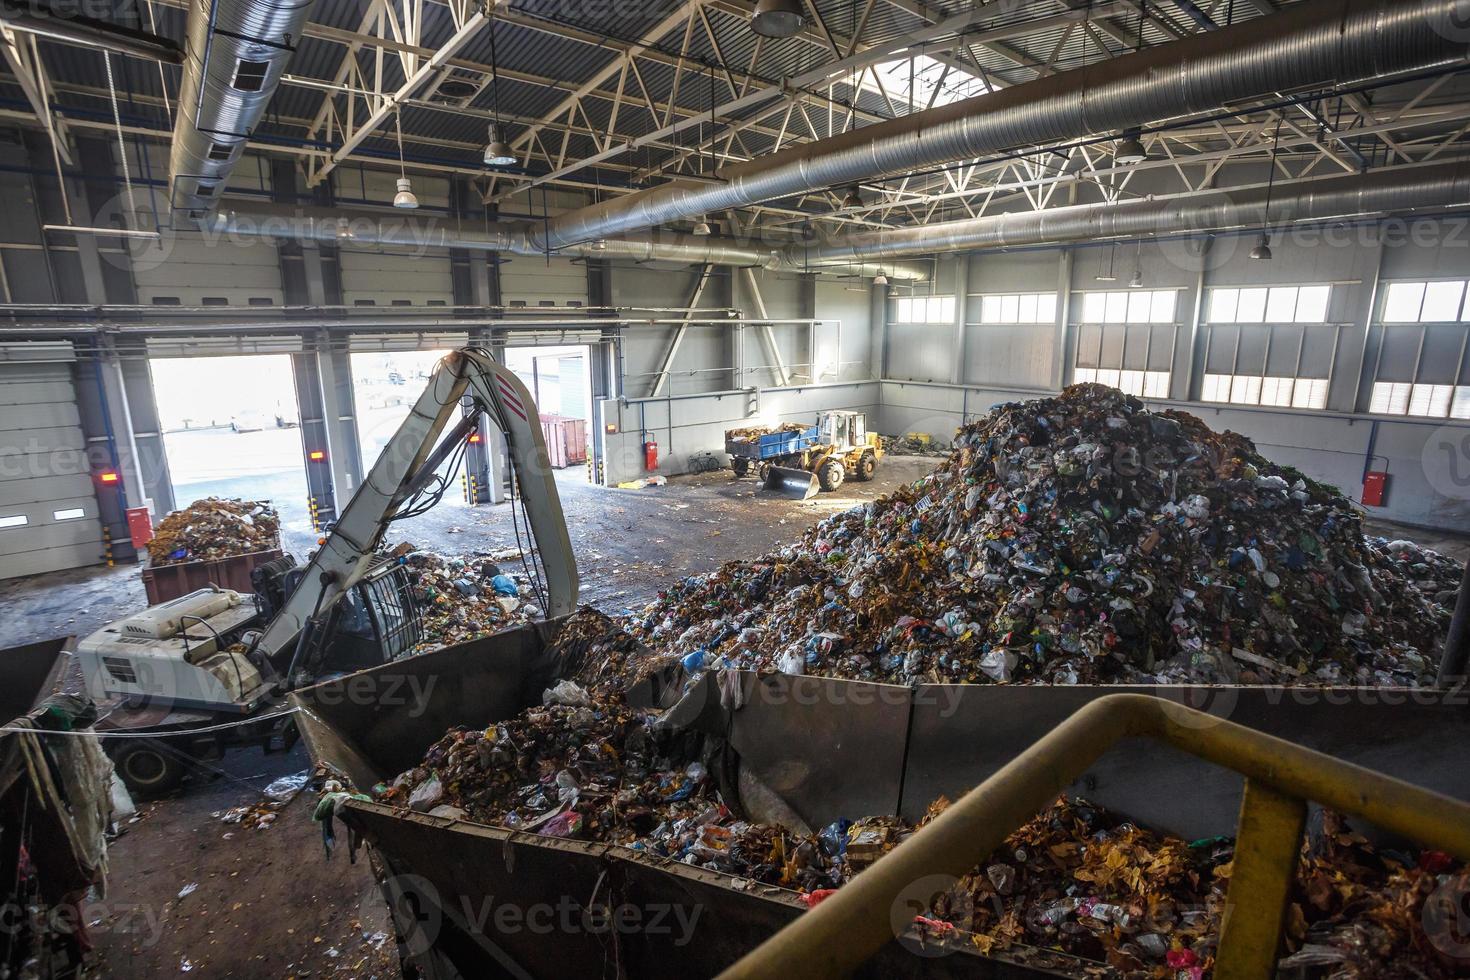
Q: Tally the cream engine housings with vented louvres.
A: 1